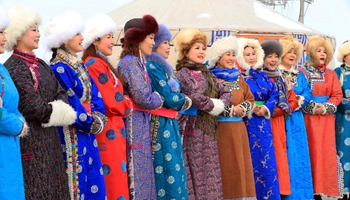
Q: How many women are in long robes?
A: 13